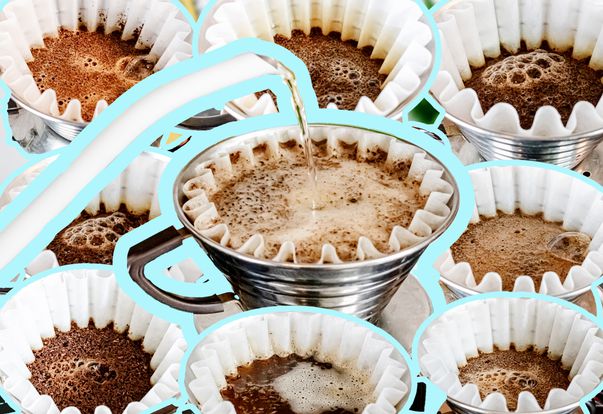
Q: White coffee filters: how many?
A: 9